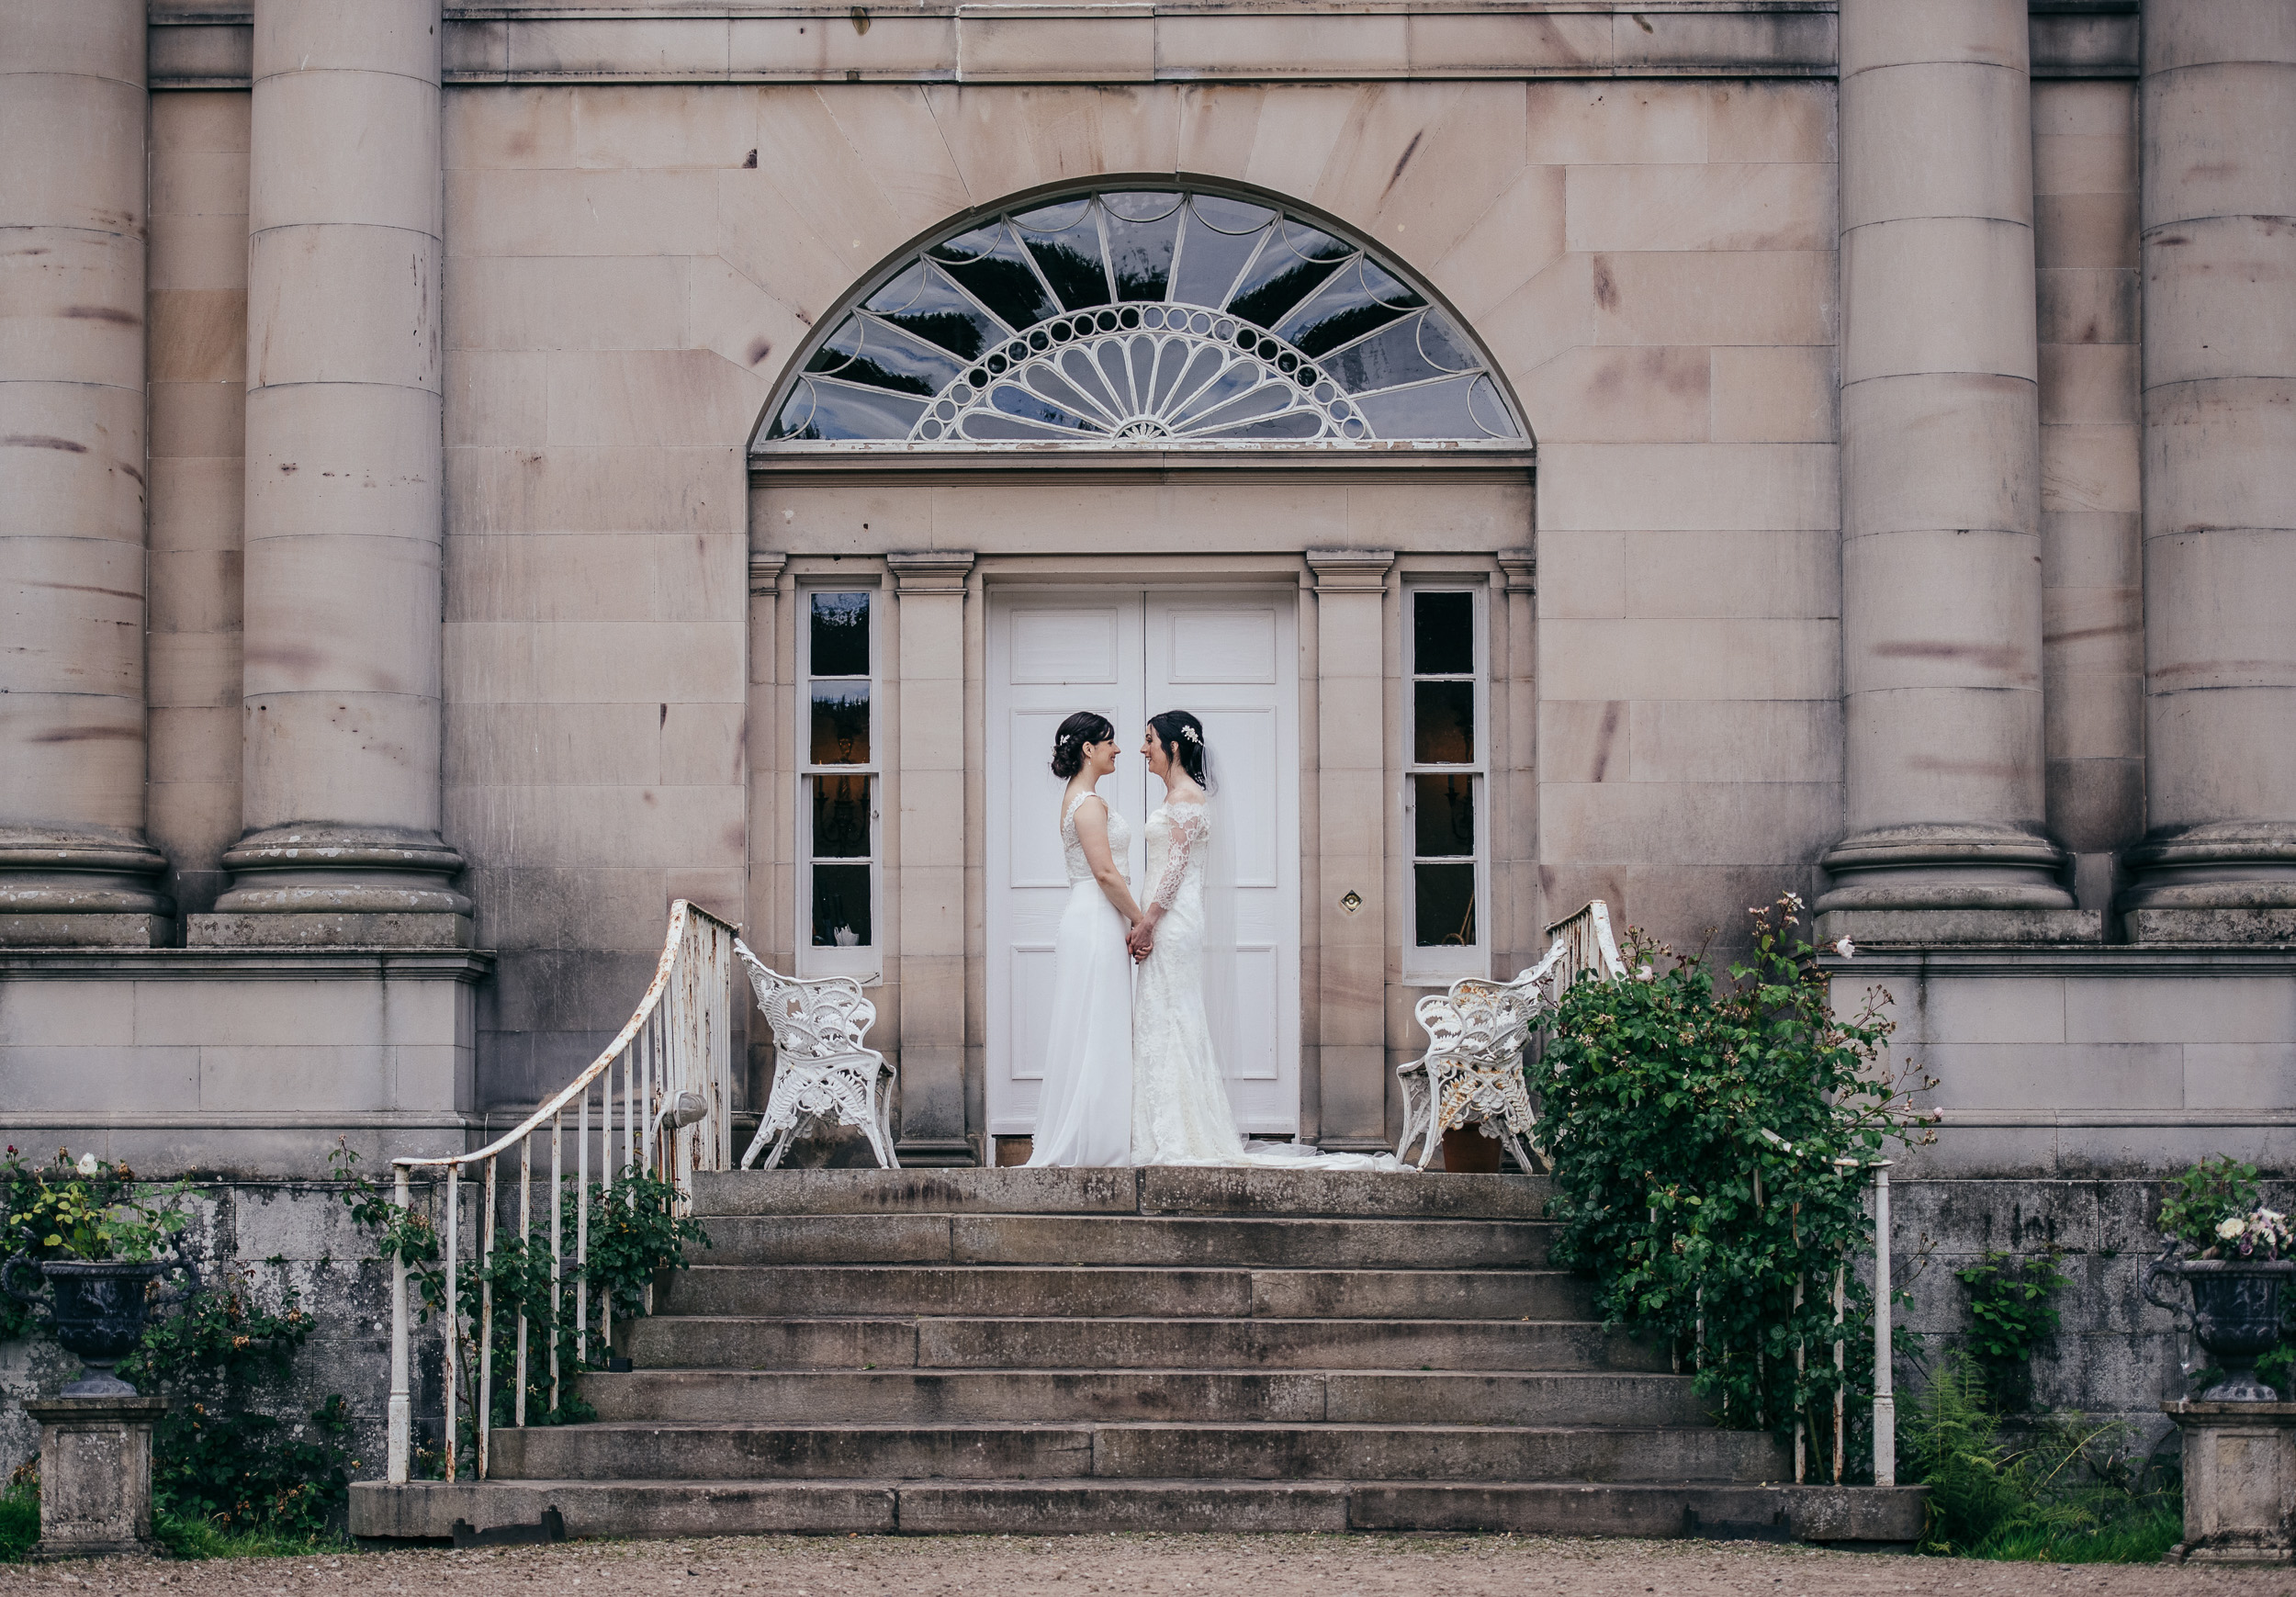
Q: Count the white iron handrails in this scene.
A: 2